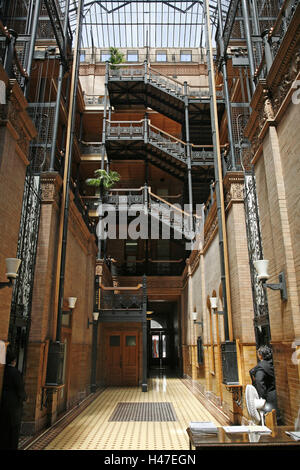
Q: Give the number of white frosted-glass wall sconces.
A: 6